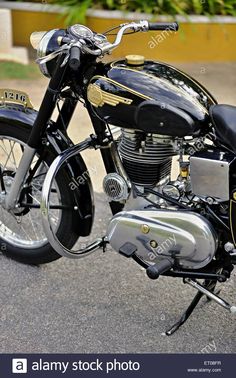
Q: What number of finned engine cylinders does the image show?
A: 1